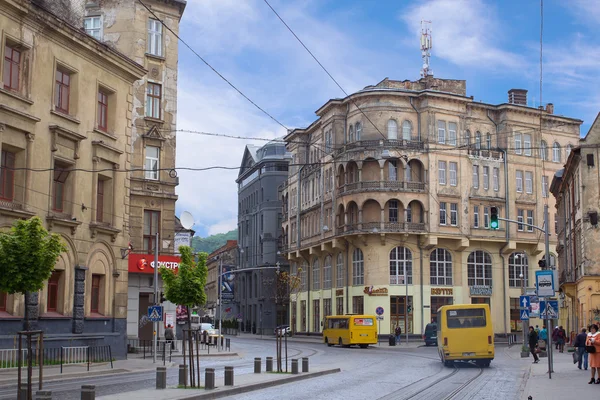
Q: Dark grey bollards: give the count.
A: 11